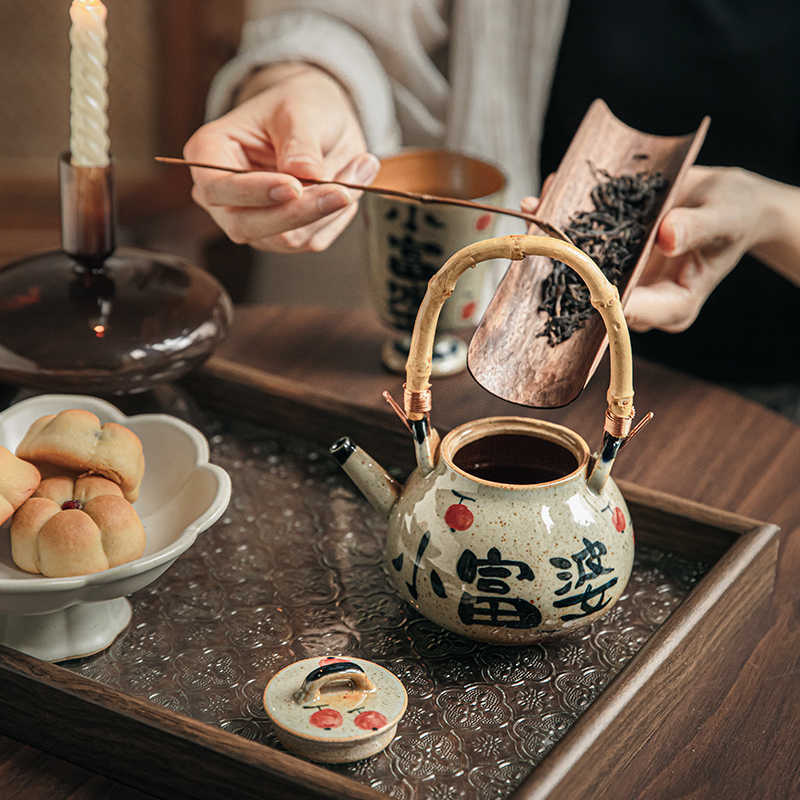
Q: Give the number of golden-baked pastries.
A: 3